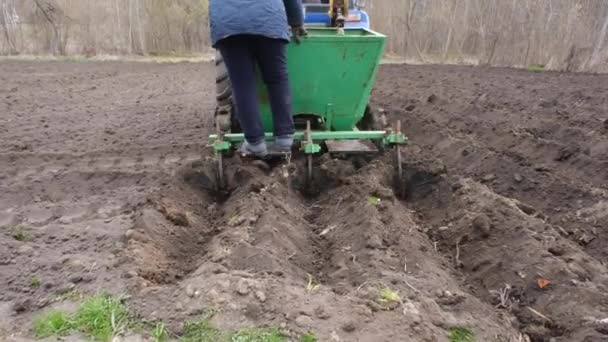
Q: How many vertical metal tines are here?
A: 3